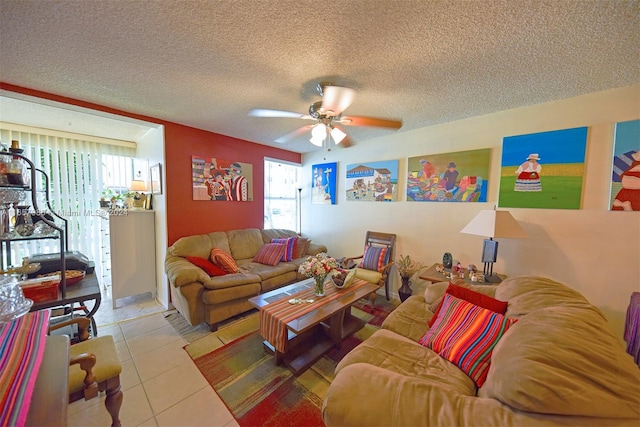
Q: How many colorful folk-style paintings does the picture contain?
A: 6